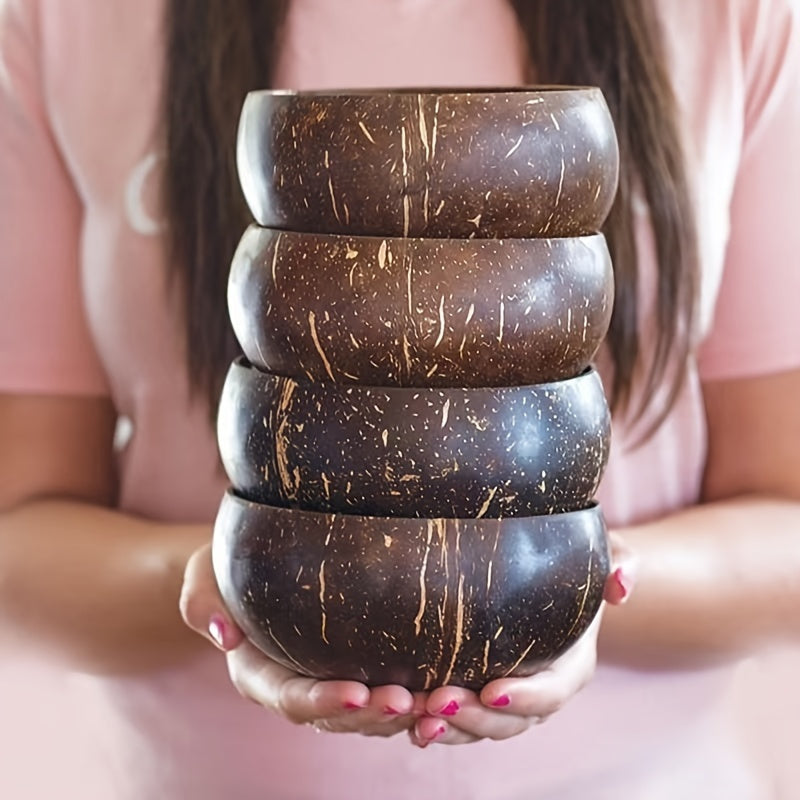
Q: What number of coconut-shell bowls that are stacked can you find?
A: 4